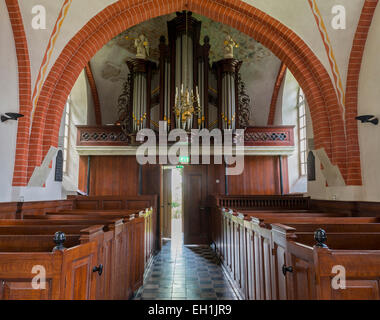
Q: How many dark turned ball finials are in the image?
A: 2